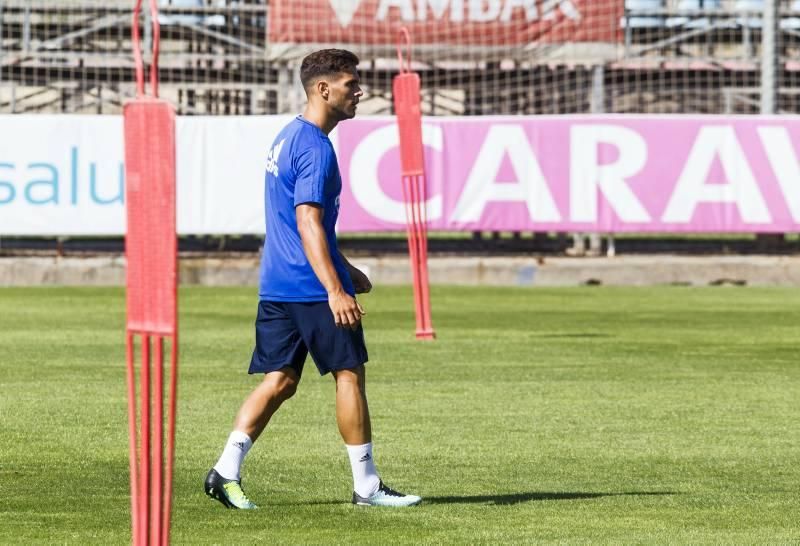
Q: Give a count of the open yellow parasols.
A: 0